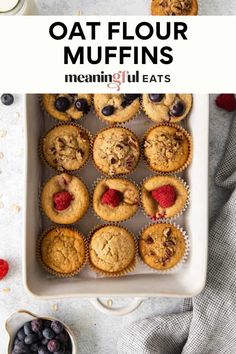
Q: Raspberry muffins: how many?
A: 3